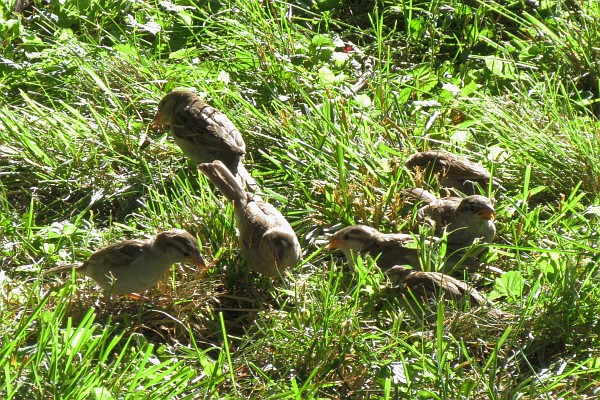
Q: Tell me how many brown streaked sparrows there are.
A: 7